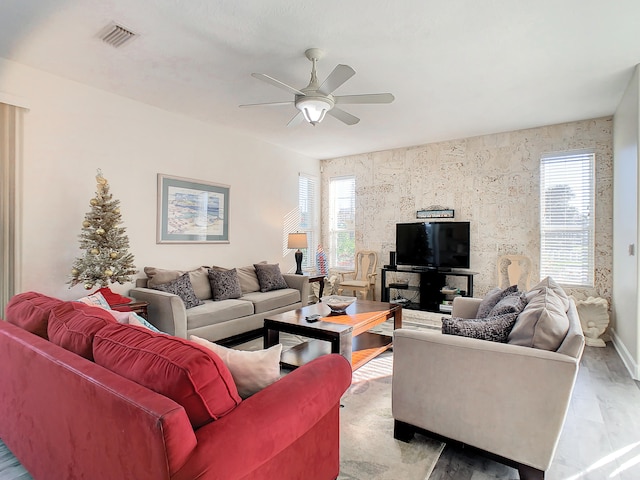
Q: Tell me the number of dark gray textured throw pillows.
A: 6